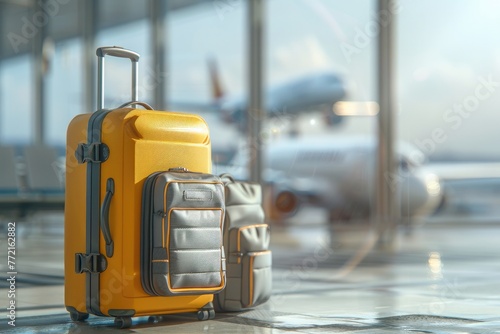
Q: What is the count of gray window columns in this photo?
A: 5